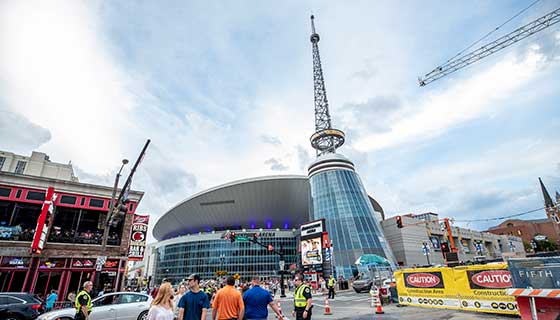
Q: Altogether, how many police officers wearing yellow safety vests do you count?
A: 3